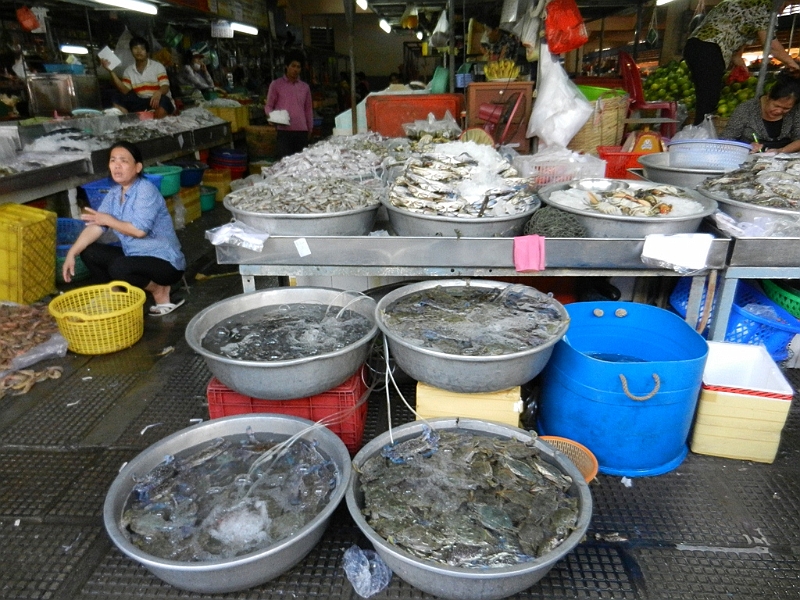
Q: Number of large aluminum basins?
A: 9